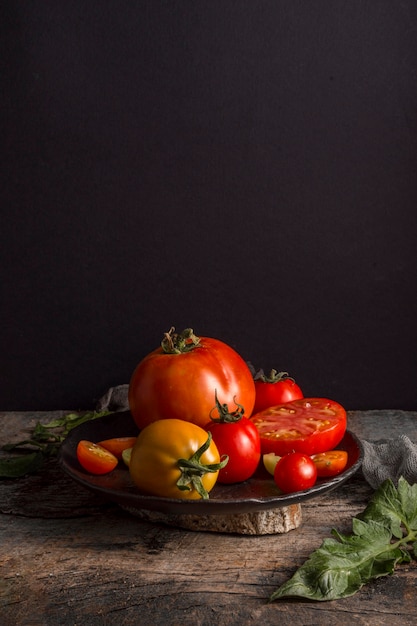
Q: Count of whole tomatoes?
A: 5